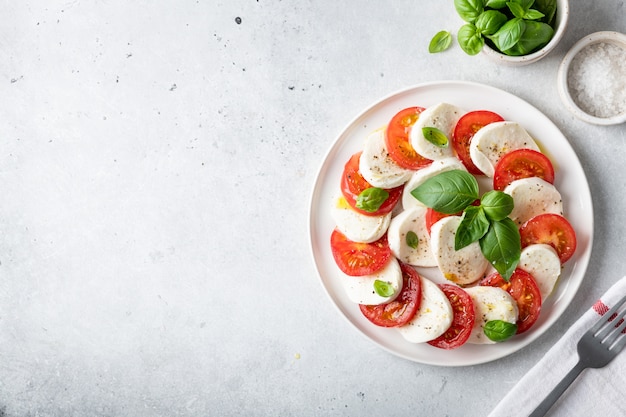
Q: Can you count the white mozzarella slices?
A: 12